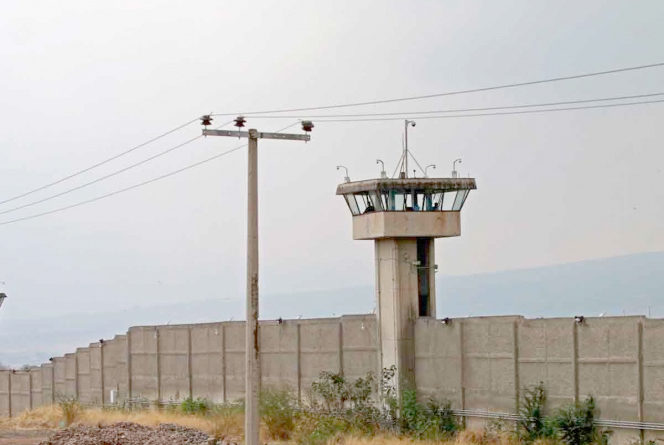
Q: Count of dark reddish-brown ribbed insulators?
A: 3